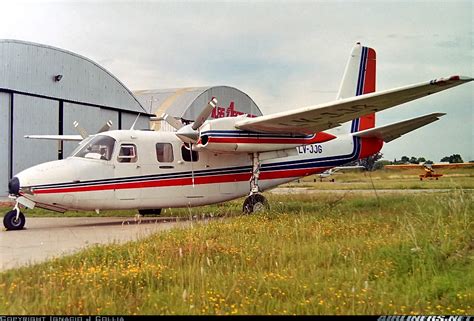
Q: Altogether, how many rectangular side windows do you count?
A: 3